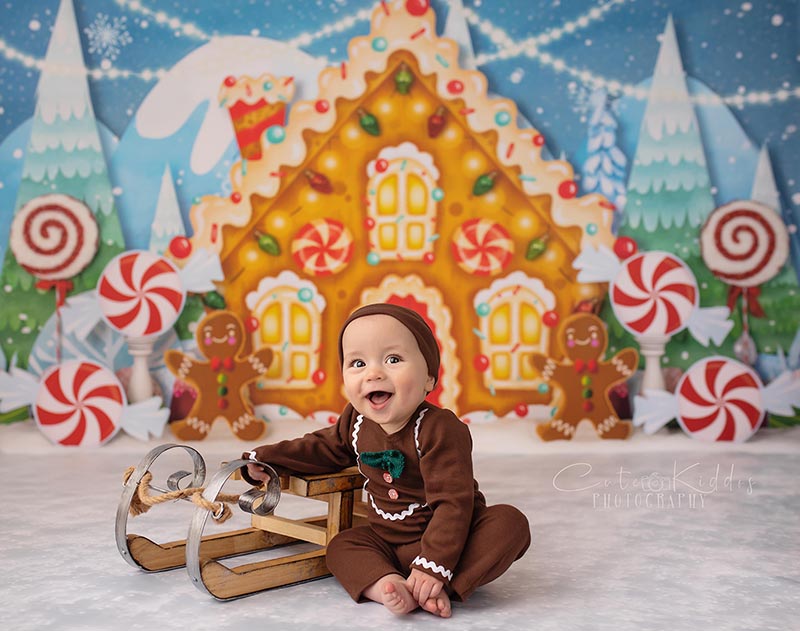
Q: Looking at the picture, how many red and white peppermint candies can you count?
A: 6